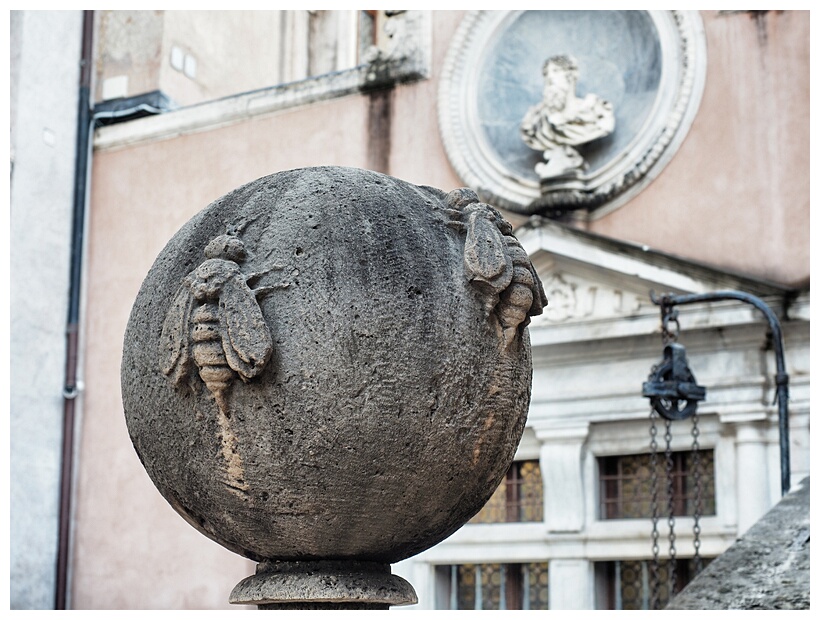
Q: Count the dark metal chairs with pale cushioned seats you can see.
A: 0